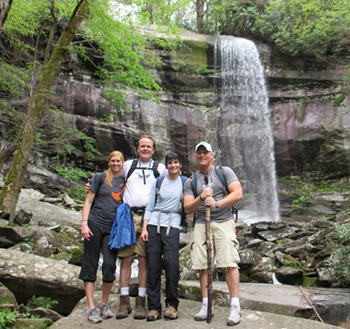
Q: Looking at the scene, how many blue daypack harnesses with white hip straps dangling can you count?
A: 1